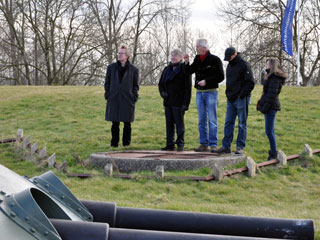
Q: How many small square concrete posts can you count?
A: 12